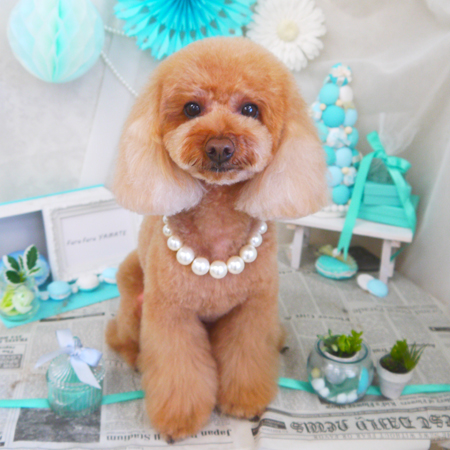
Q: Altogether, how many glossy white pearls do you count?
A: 10